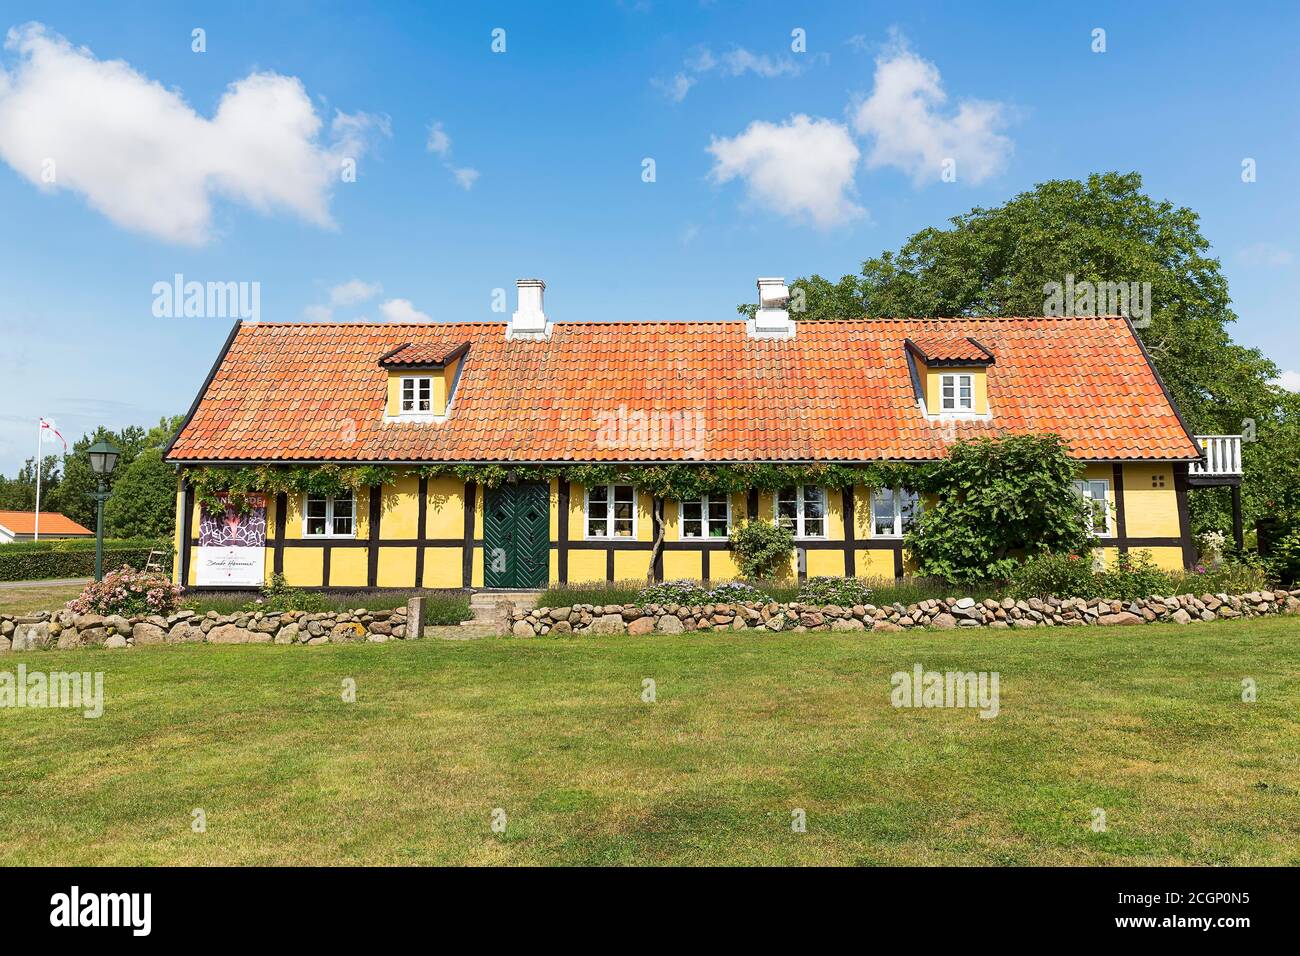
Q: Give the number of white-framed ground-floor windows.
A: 6